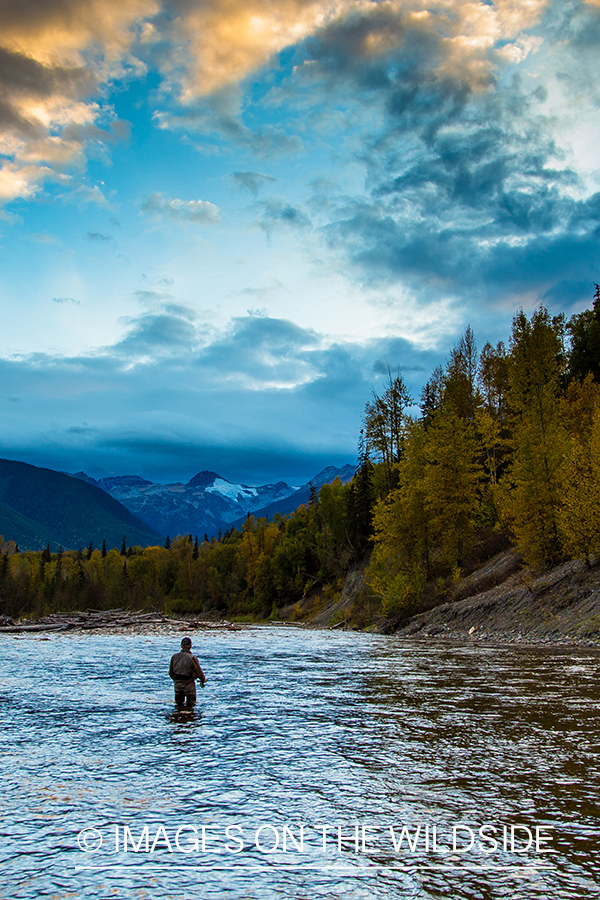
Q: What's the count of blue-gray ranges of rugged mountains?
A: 1